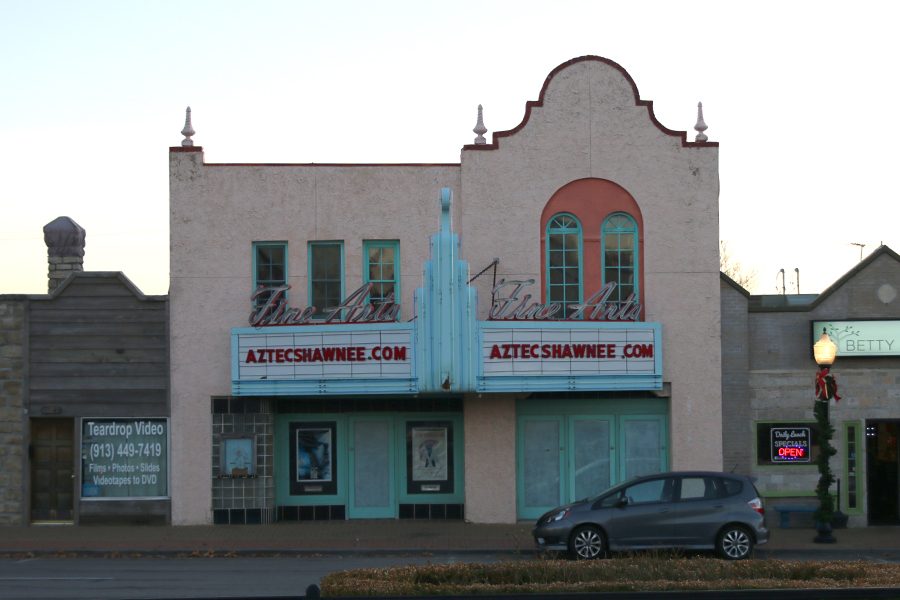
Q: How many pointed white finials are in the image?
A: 3